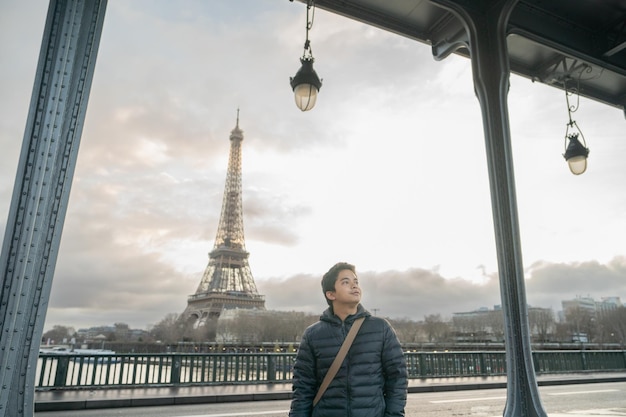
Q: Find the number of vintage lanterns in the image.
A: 2